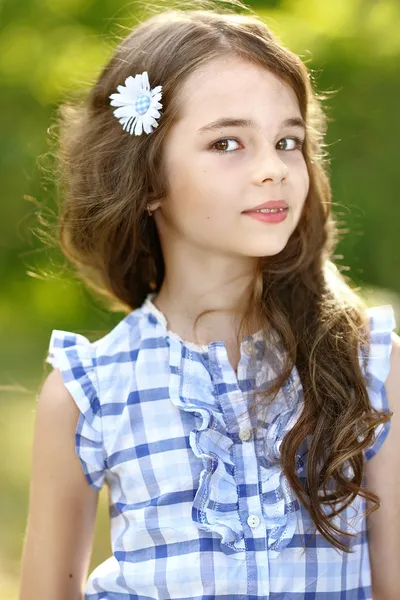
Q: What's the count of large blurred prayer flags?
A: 0